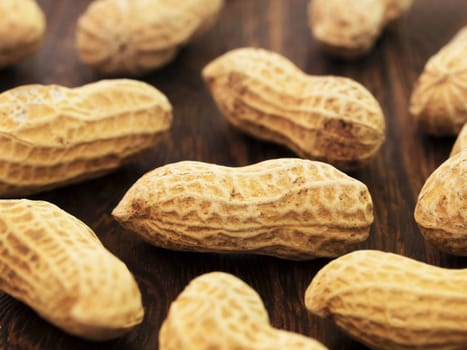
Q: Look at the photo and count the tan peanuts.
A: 11